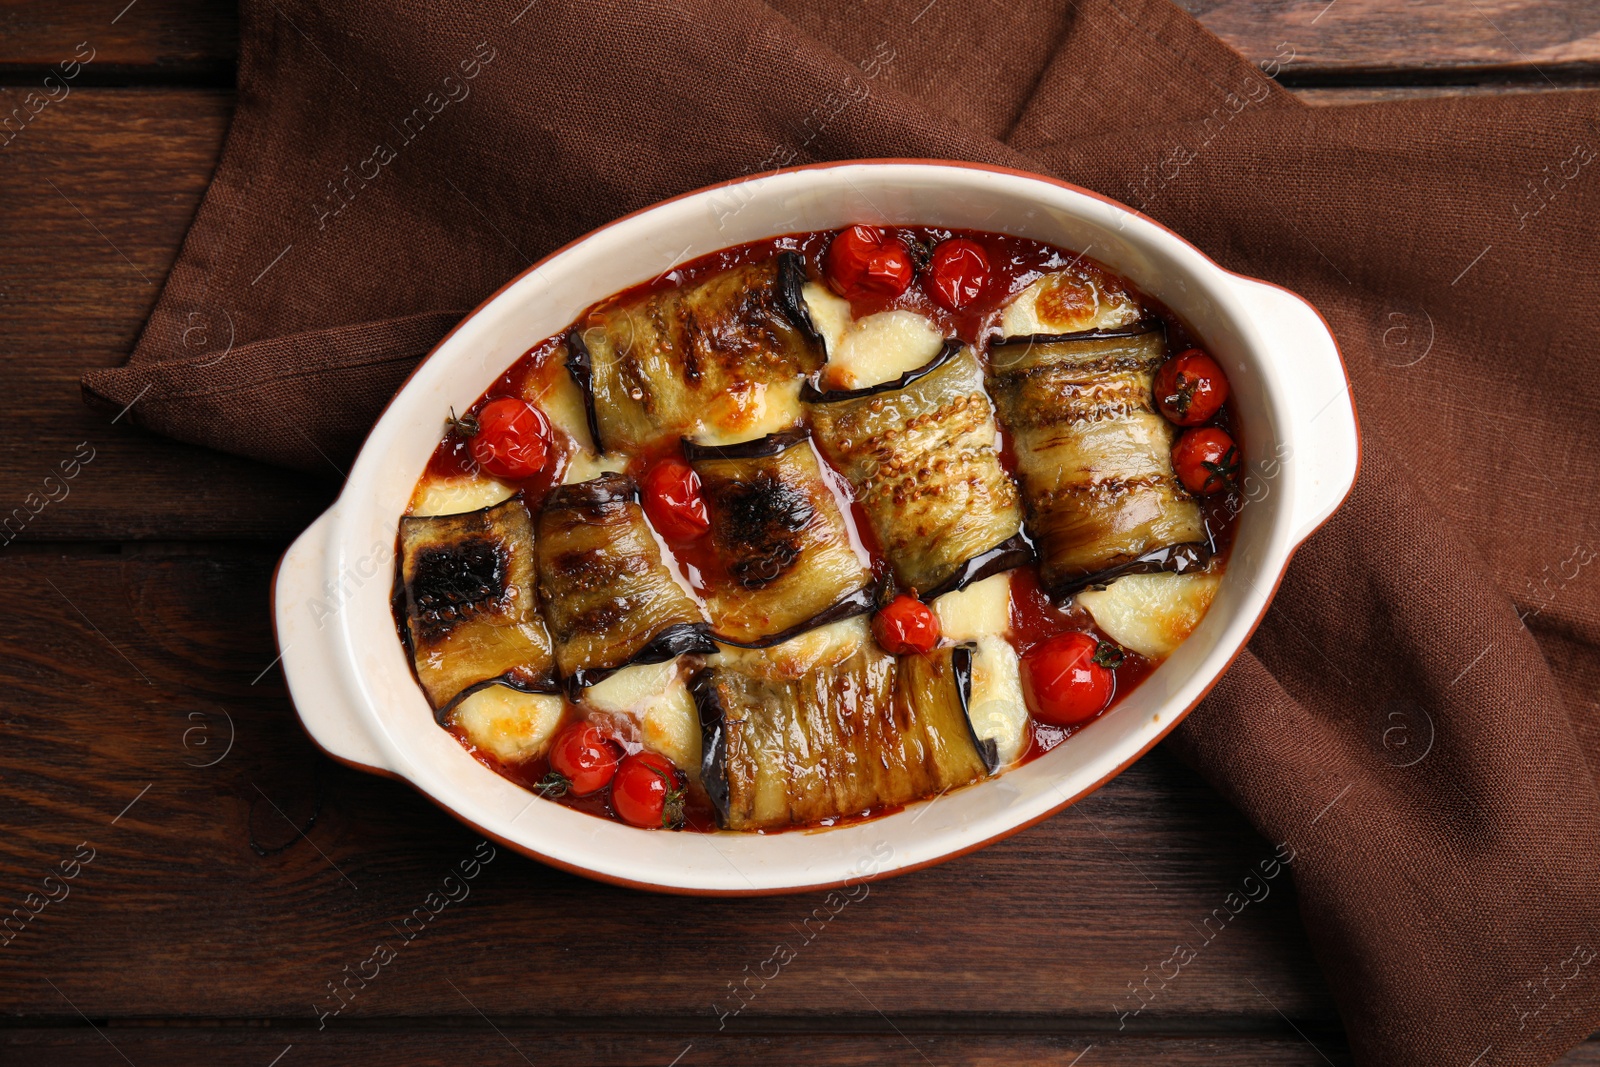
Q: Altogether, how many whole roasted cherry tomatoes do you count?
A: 10